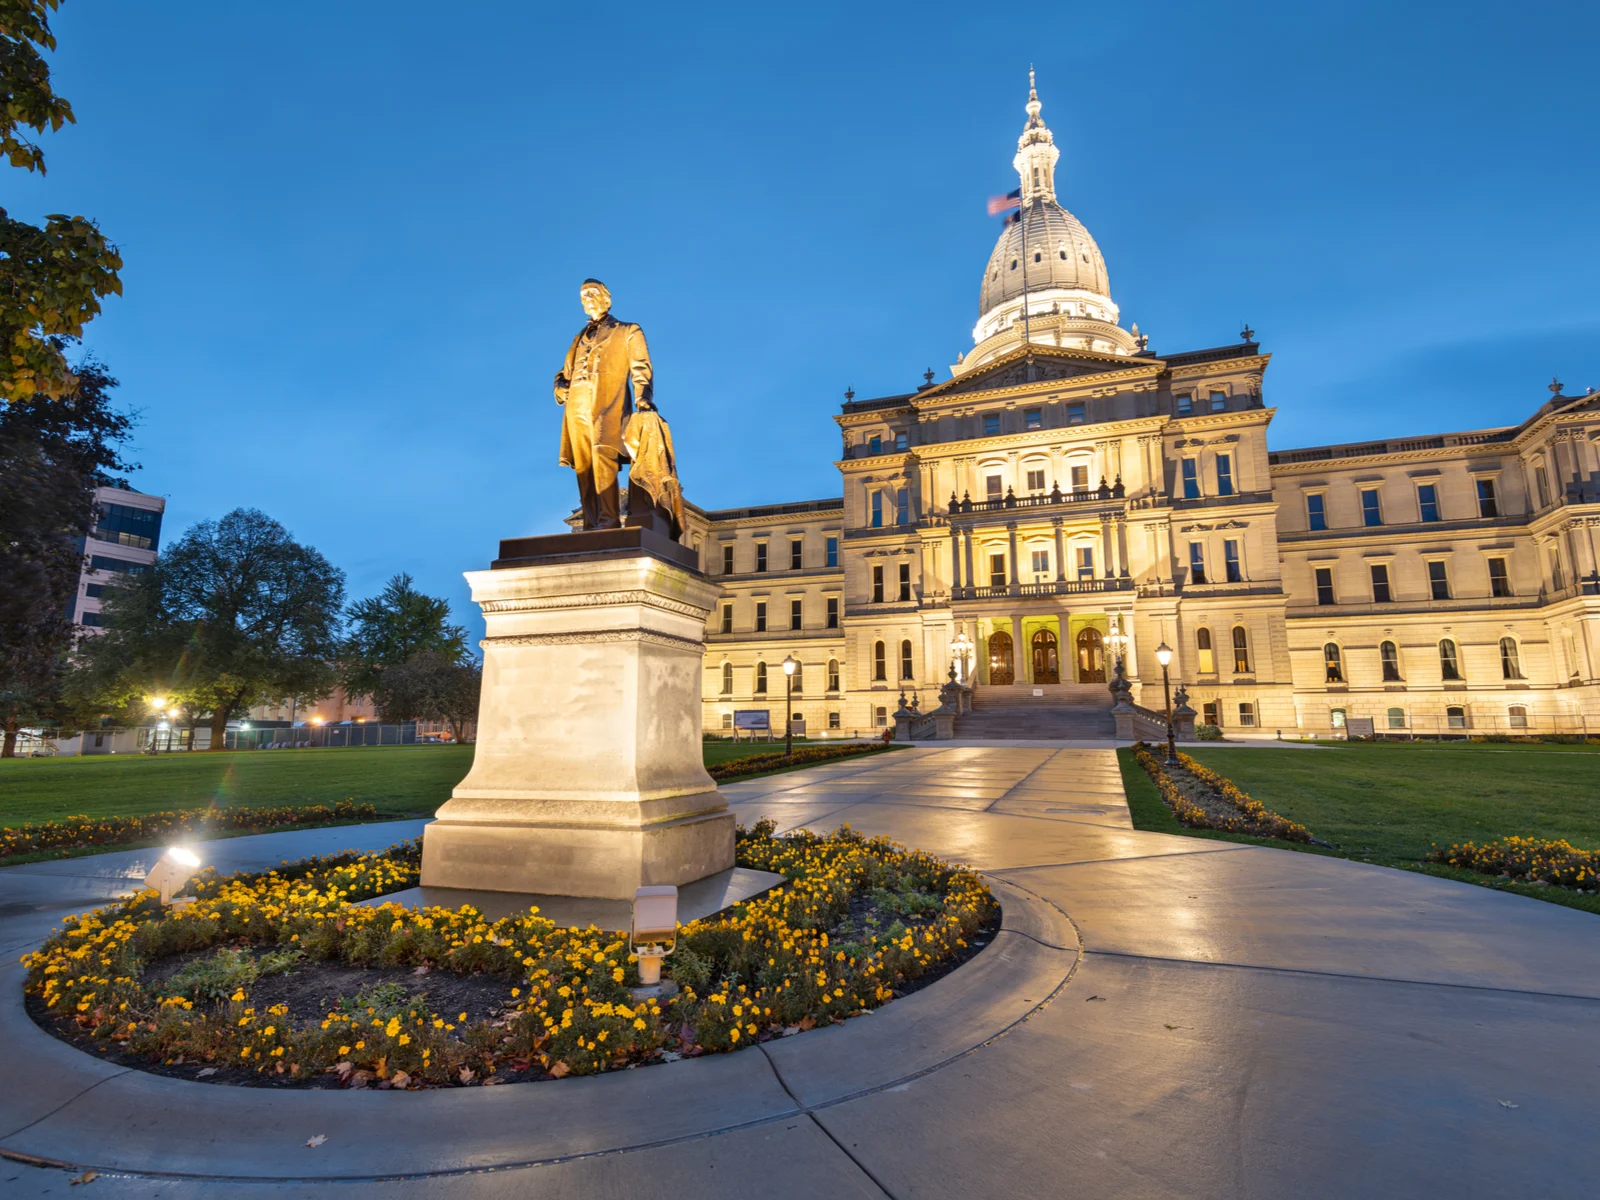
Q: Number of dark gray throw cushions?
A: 0